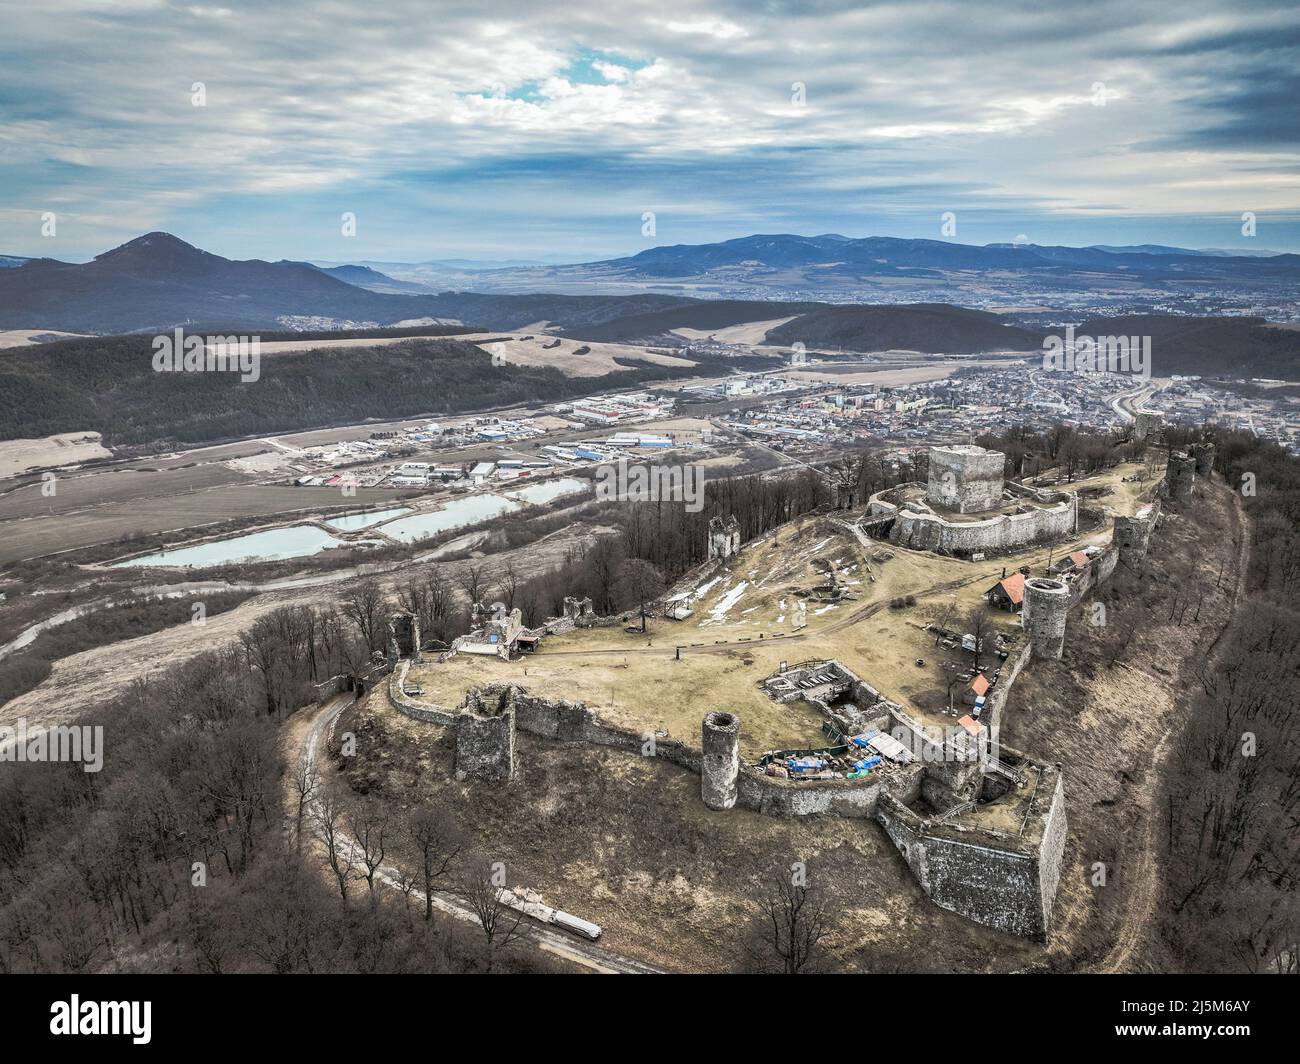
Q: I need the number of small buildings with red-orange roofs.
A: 4